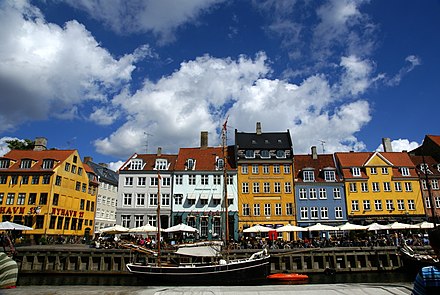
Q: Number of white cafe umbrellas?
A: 11